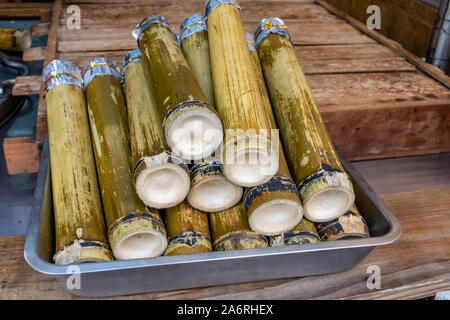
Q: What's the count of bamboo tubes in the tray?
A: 12